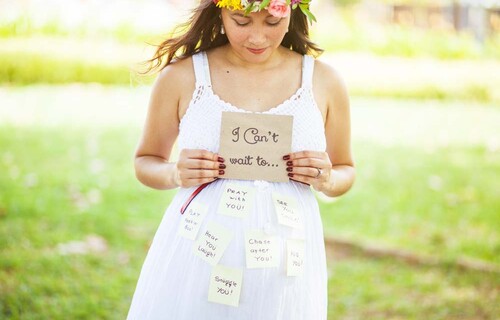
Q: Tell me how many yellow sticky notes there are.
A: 7